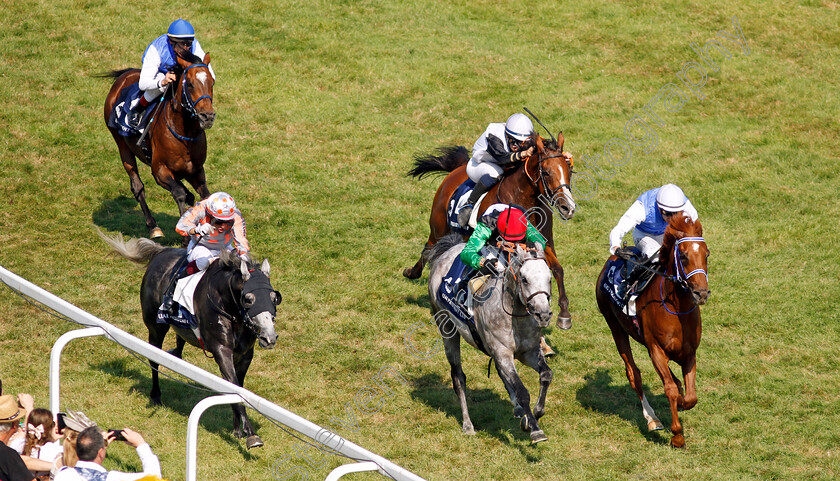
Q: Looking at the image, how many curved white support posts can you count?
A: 3